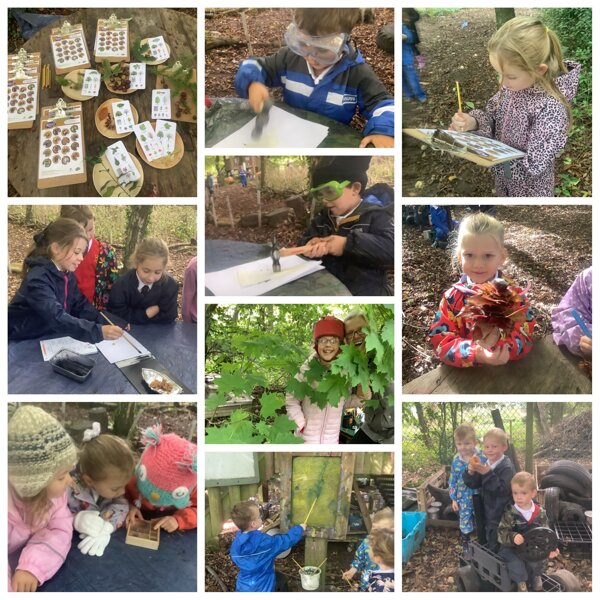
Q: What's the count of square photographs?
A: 6